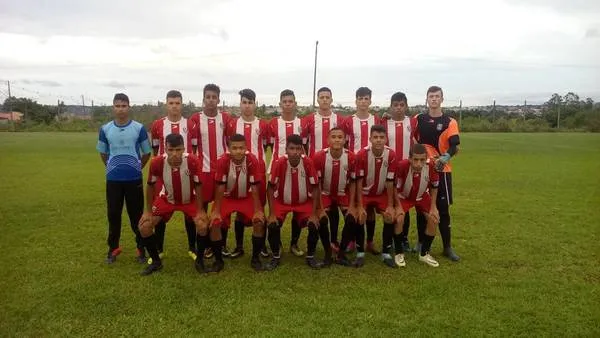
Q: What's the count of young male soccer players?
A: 15